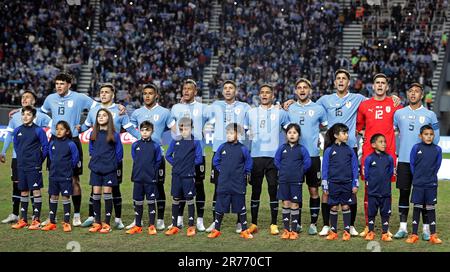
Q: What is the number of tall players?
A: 11